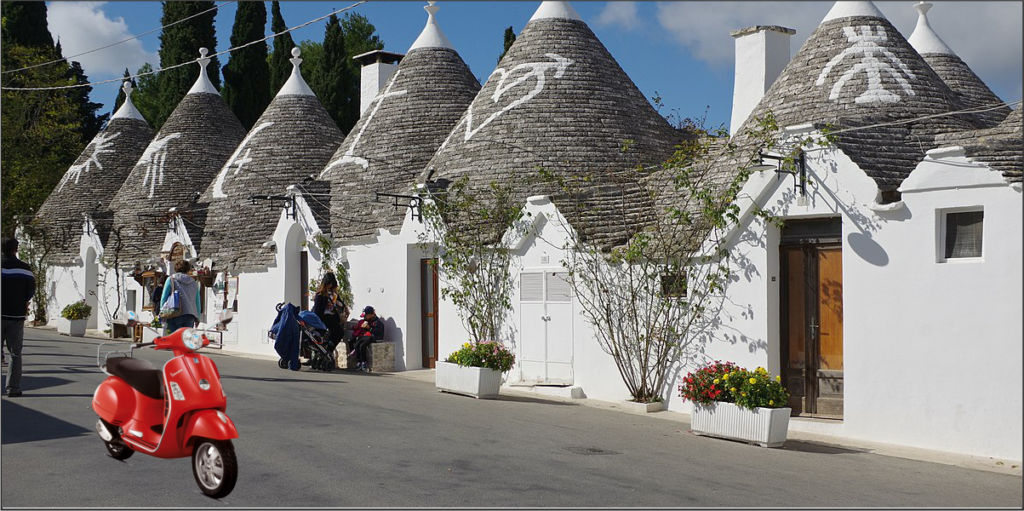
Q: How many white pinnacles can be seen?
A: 7